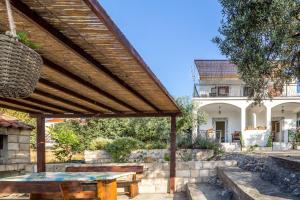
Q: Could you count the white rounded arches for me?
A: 3